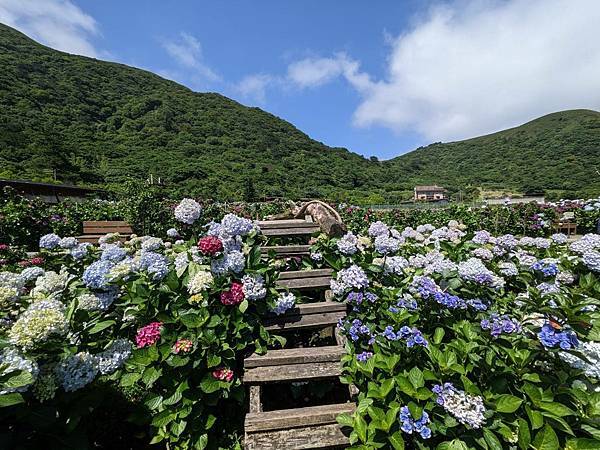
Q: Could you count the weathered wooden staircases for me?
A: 1